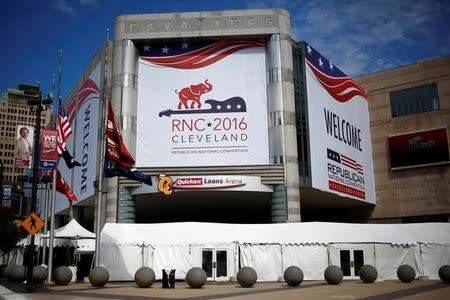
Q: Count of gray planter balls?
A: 12